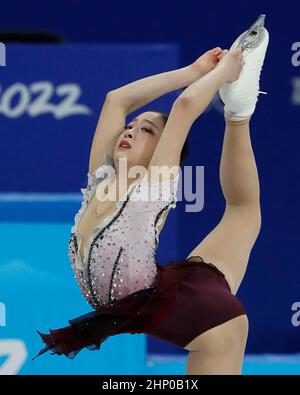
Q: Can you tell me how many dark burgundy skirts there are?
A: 1